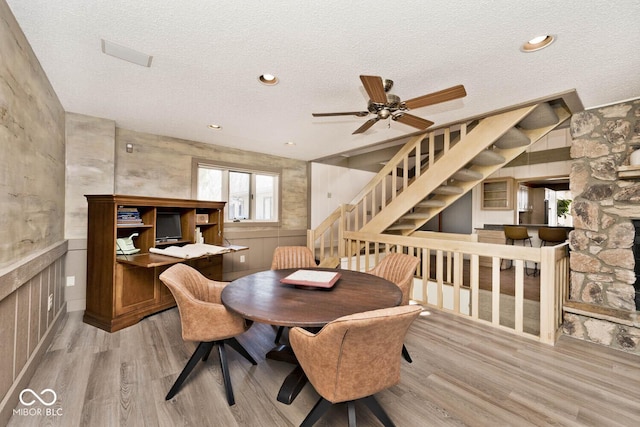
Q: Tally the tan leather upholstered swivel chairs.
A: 4